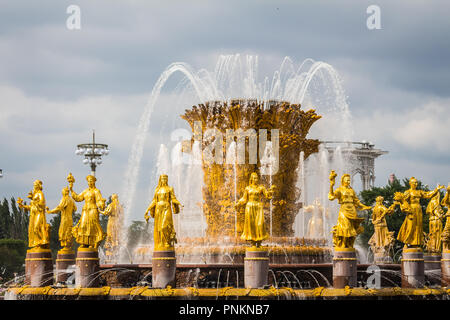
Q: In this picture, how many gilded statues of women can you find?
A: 12